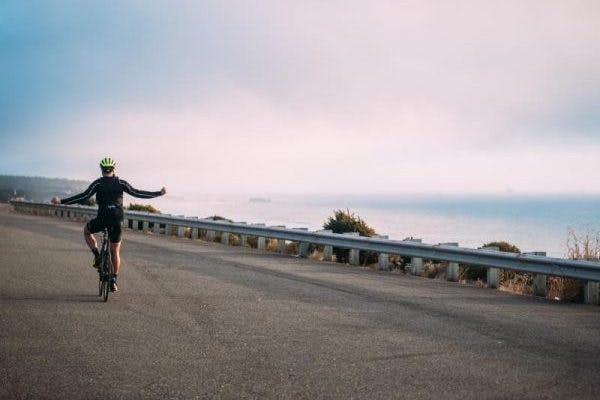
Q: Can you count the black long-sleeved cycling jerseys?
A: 1